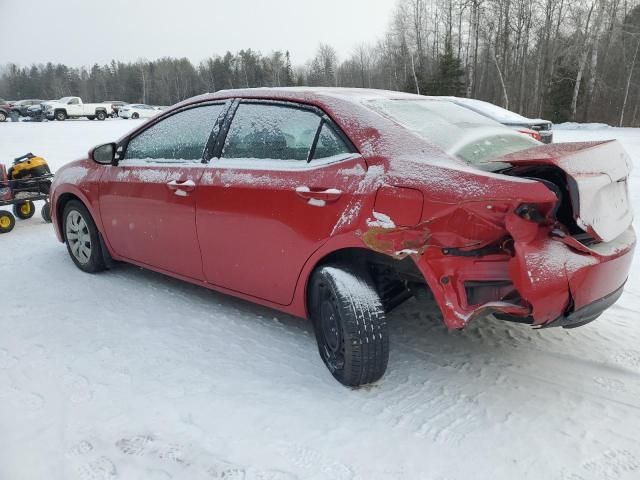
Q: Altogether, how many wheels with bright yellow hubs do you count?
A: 2